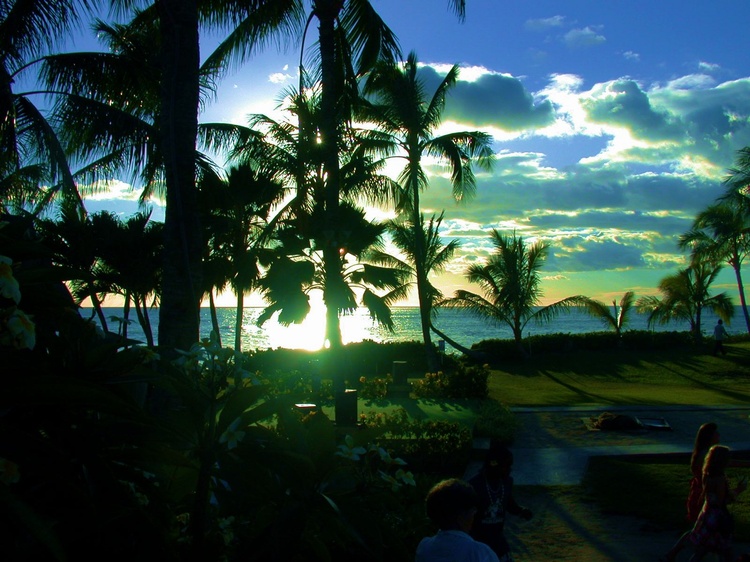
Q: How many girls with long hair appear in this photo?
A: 2